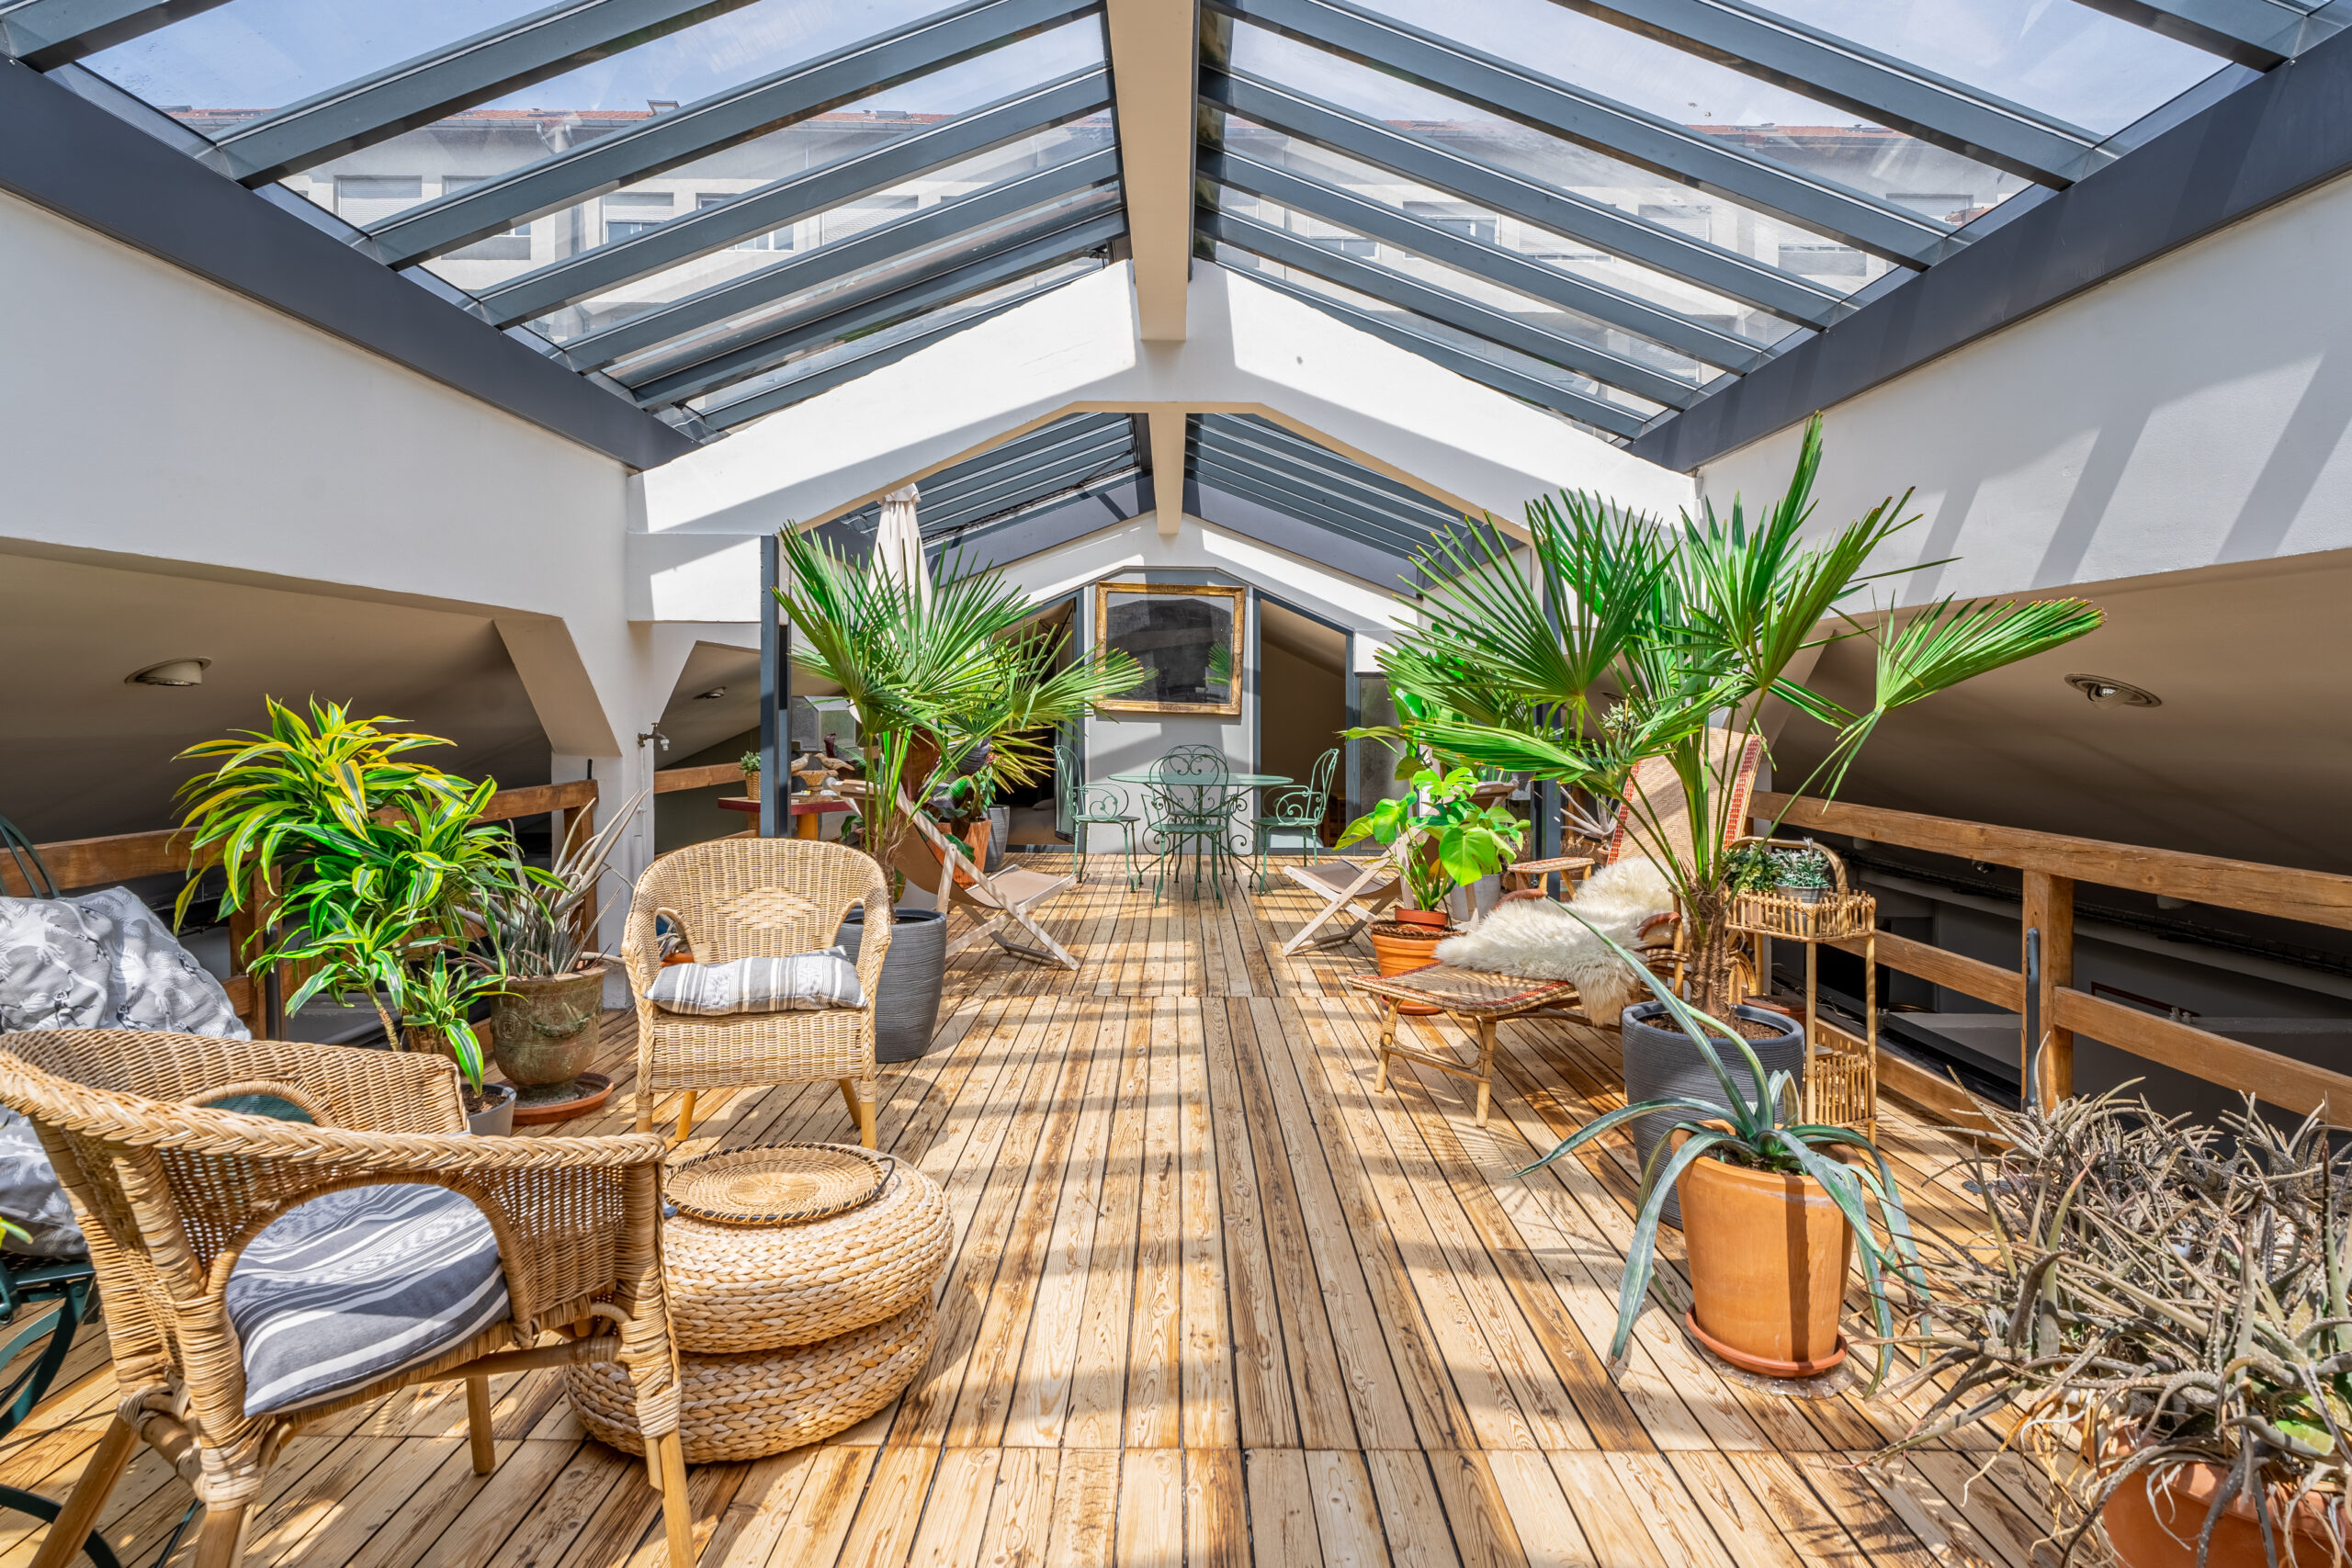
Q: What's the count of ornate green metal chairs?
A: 4